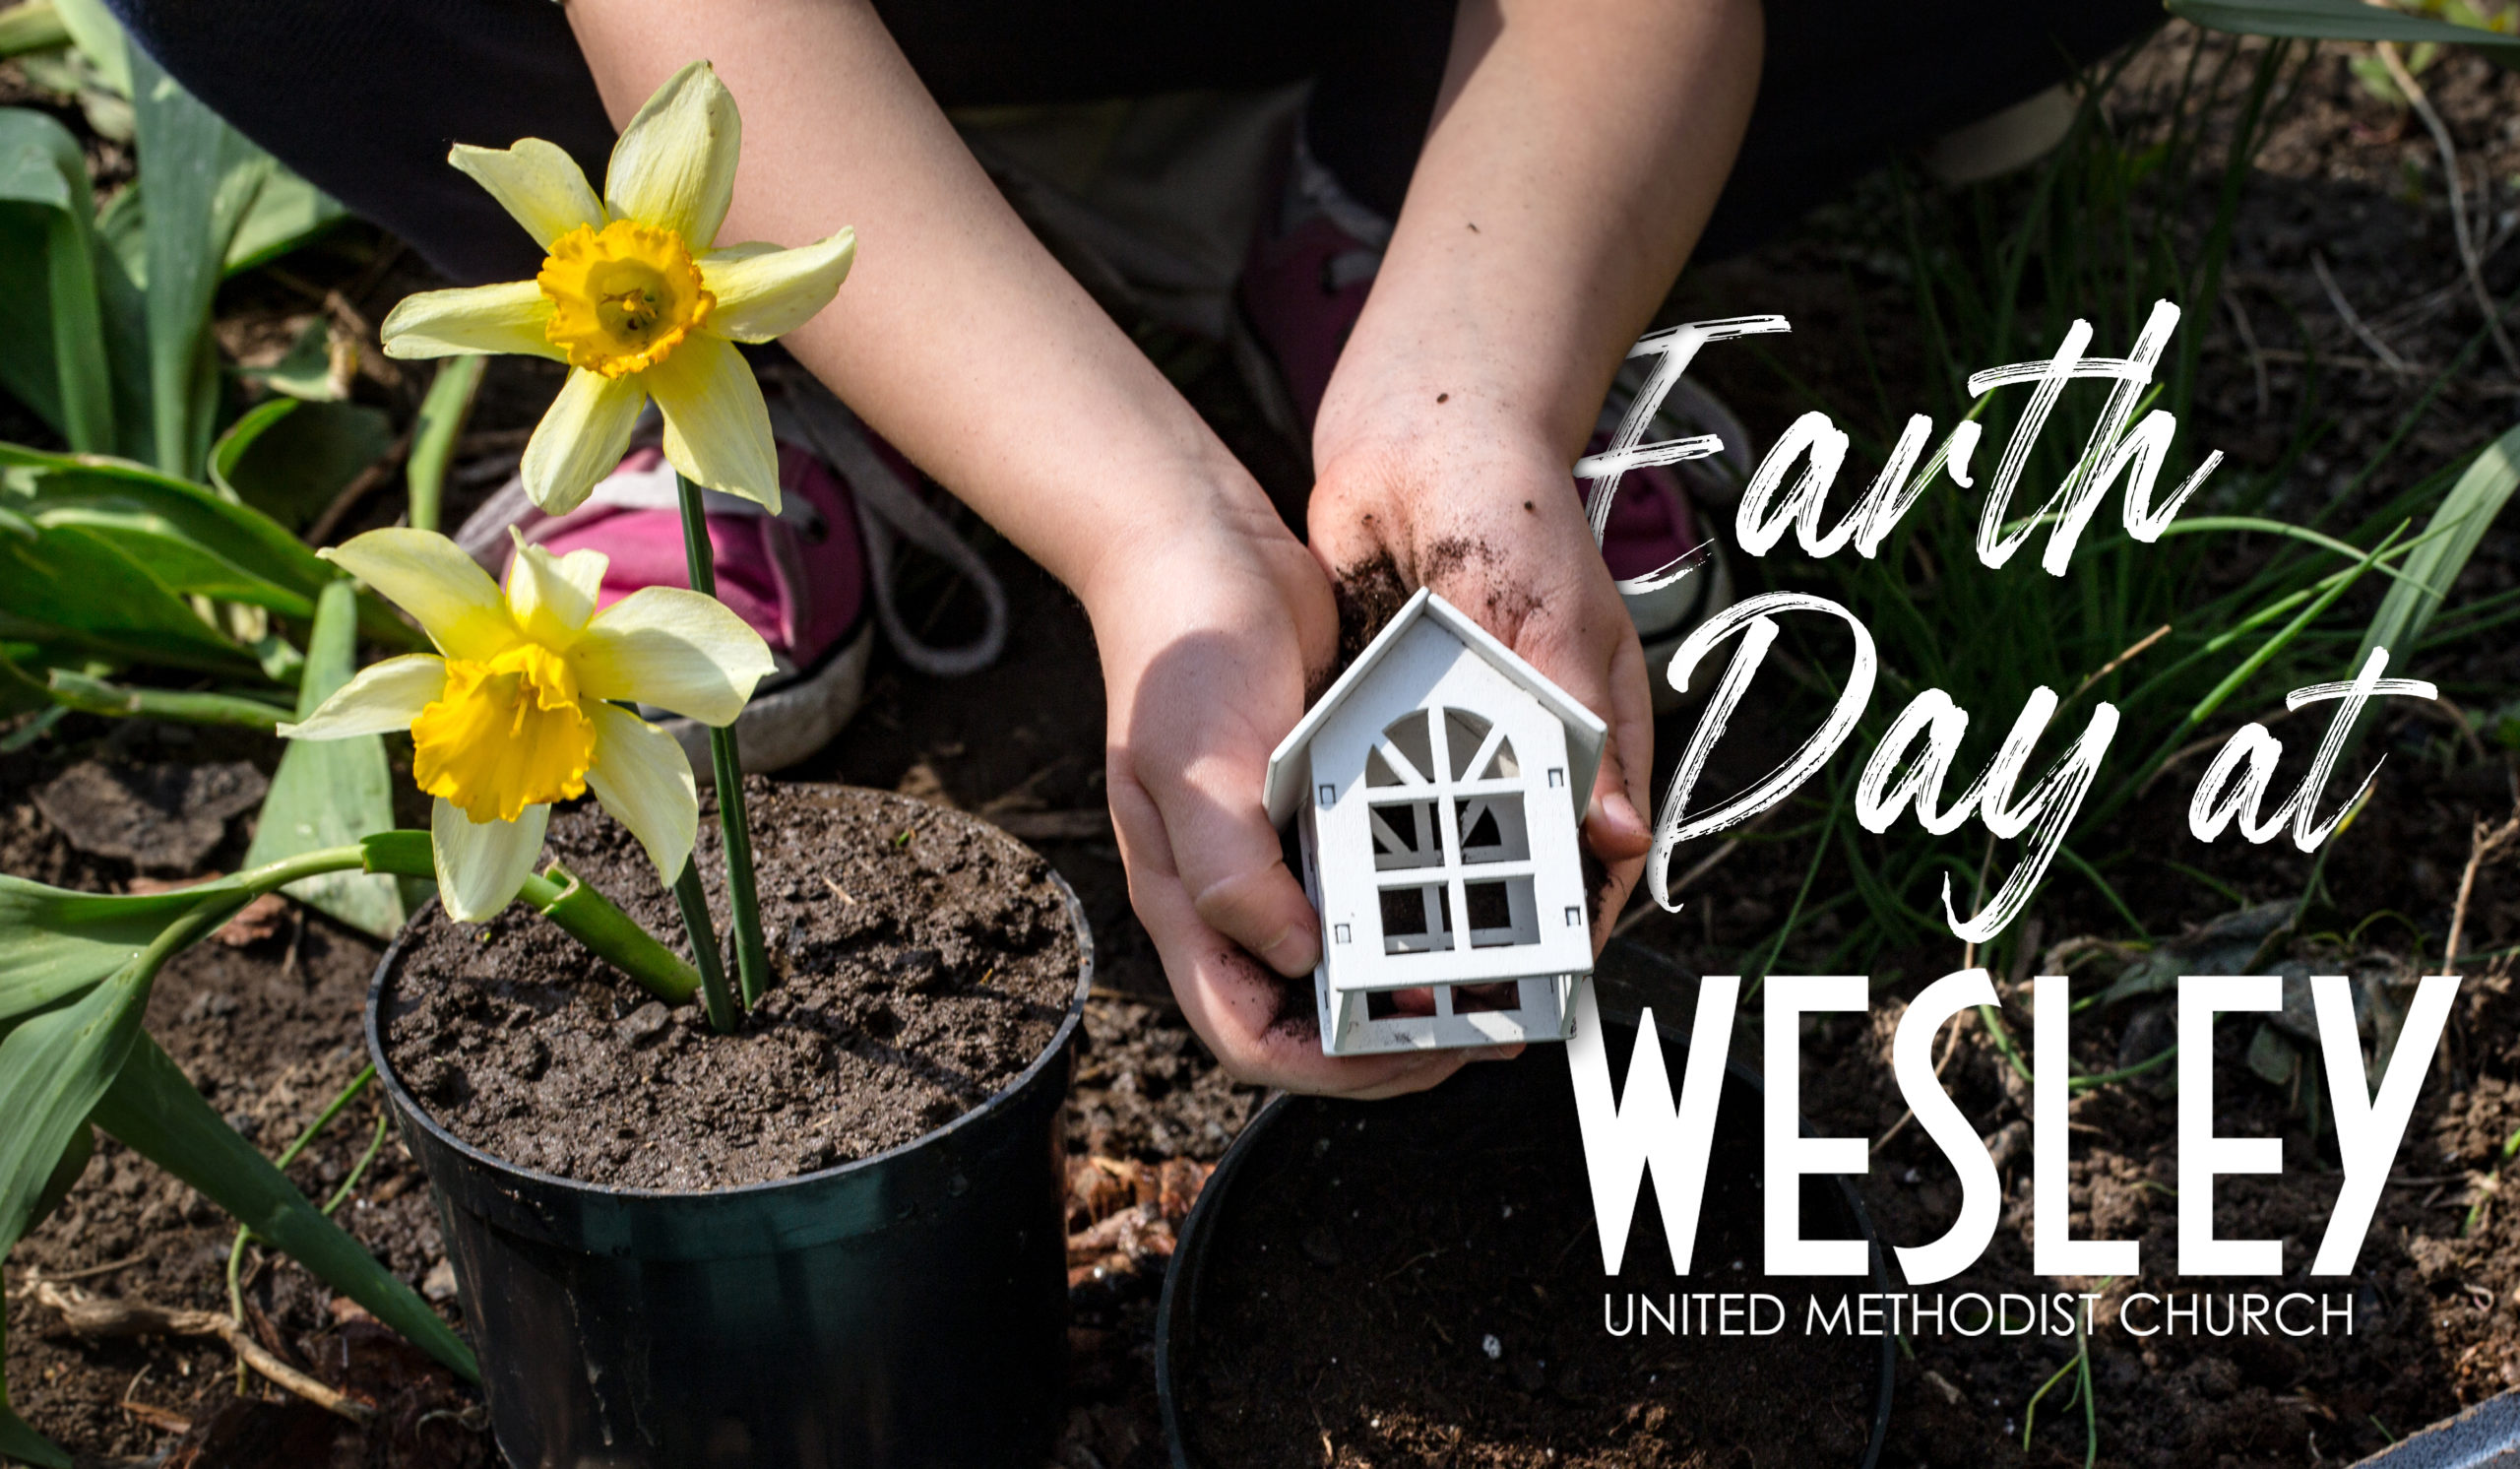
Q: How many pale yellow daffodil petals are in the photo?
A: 12